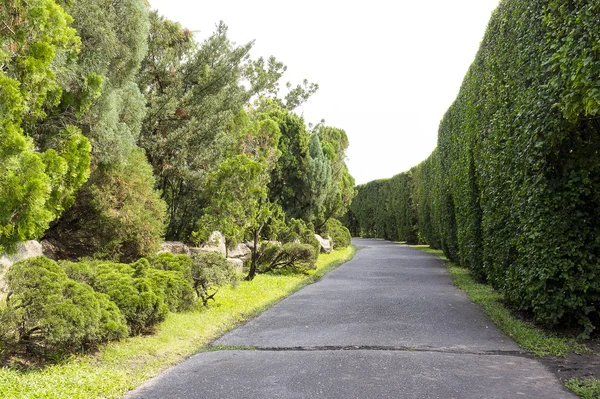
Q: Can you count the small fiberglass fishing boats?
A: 0